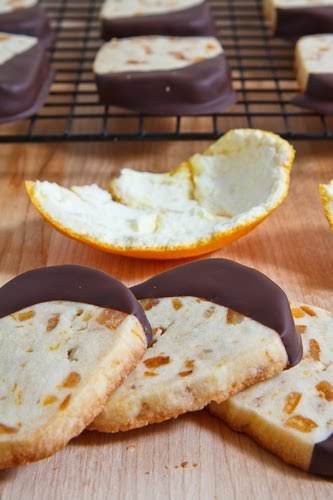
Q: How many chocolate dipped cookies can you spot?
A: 9